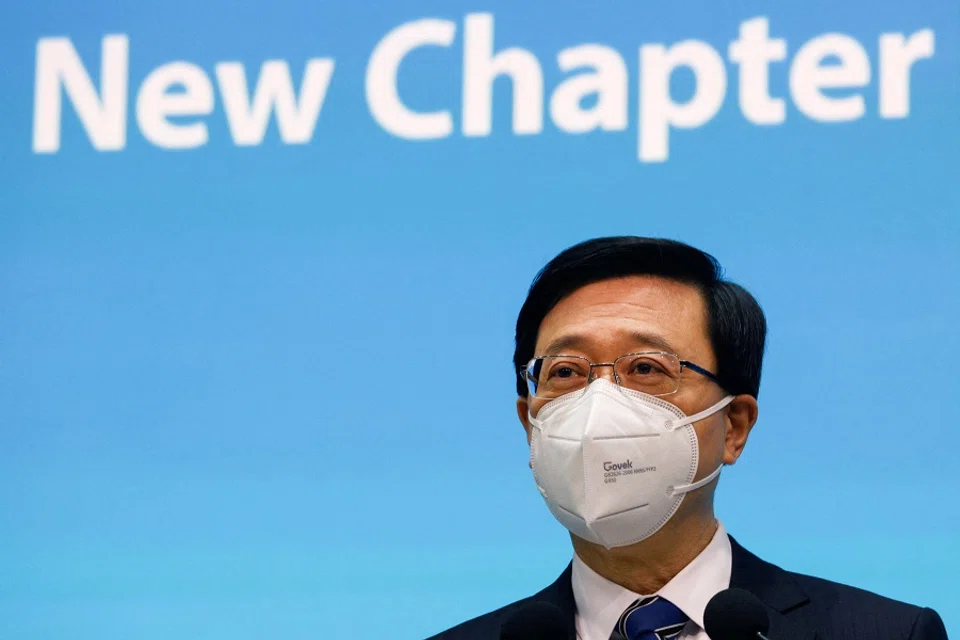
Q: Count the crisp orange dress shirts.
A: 0